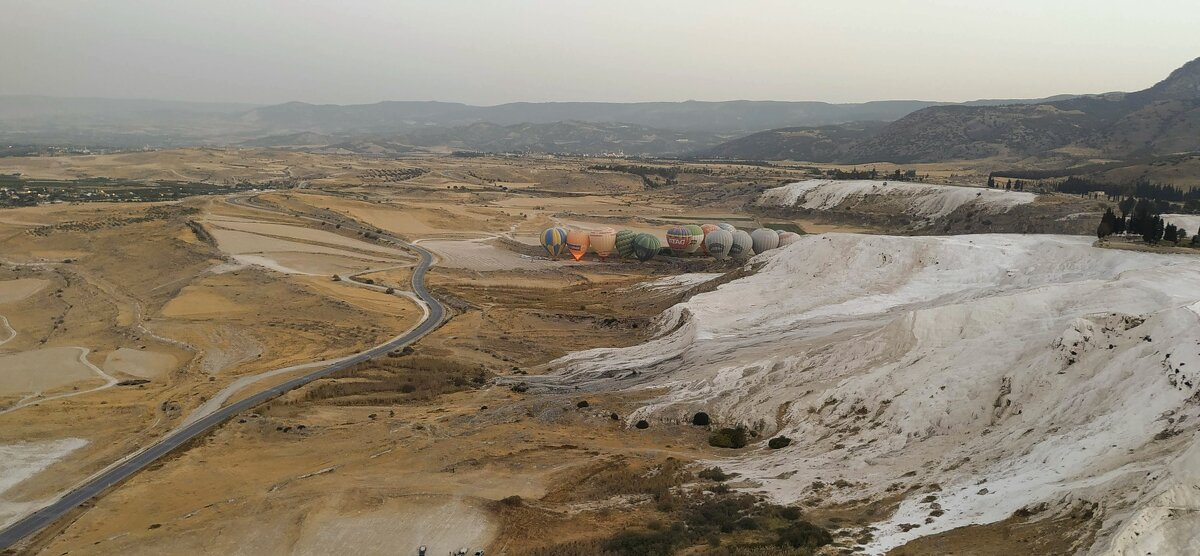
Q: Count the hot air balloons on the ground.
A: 14